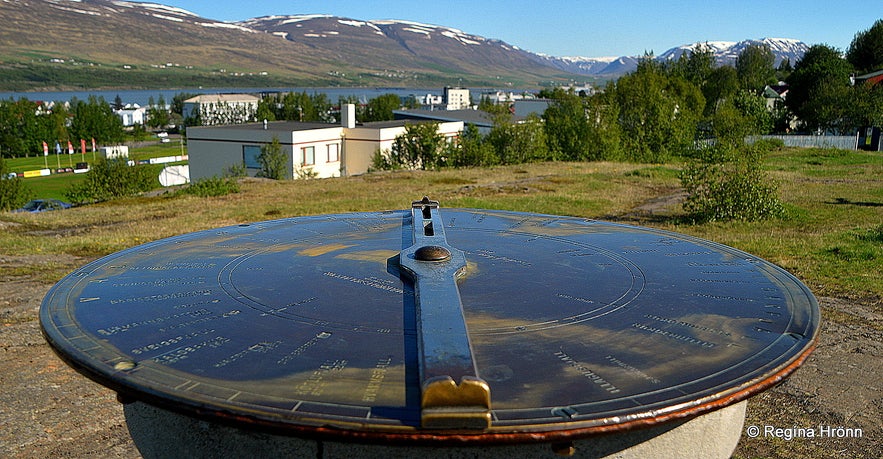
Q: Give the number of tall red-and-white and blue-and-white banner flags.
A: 5